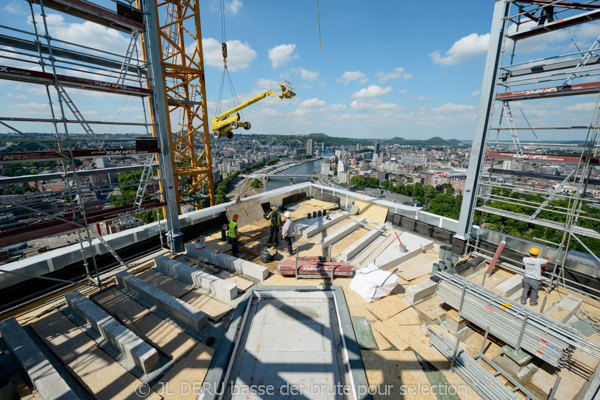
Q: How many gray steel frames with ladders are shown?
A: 2